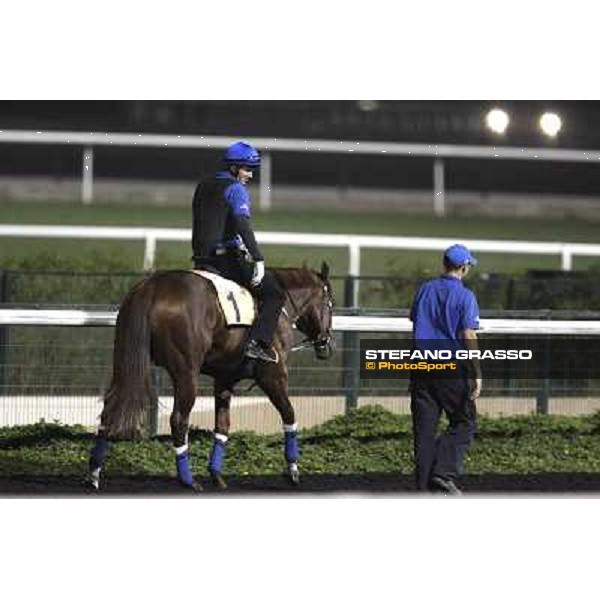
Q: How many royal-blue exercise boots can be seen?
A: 4